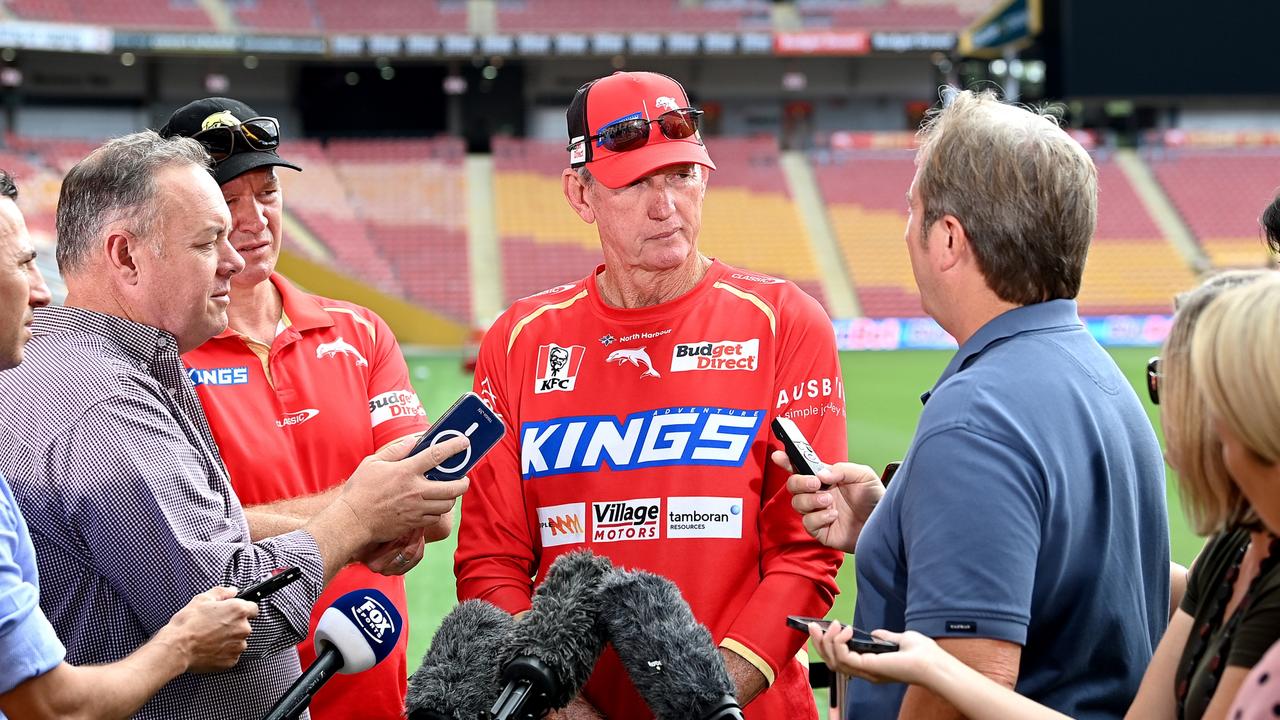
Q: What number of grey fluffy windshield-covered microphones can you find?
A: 3